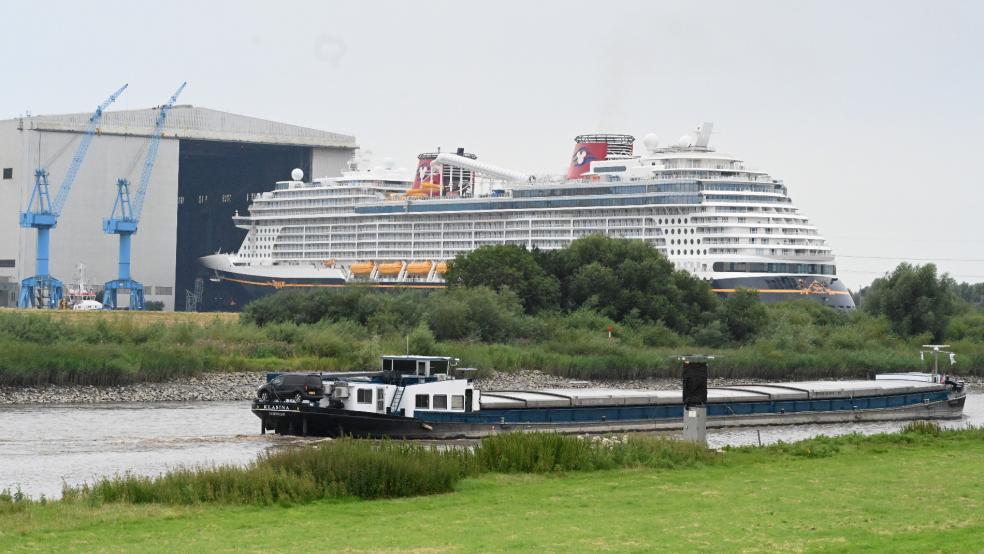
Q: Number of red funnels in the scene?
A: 2